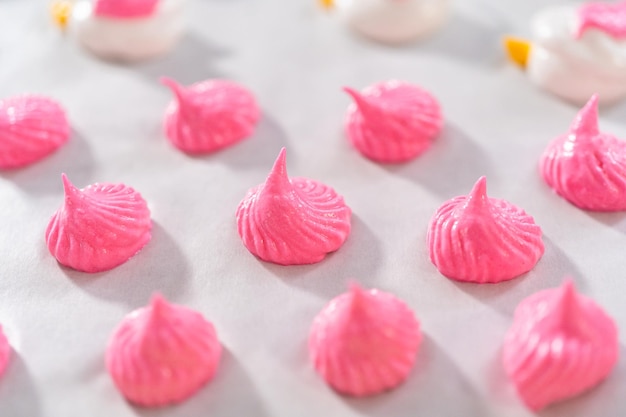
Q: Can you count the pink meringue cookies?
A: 11